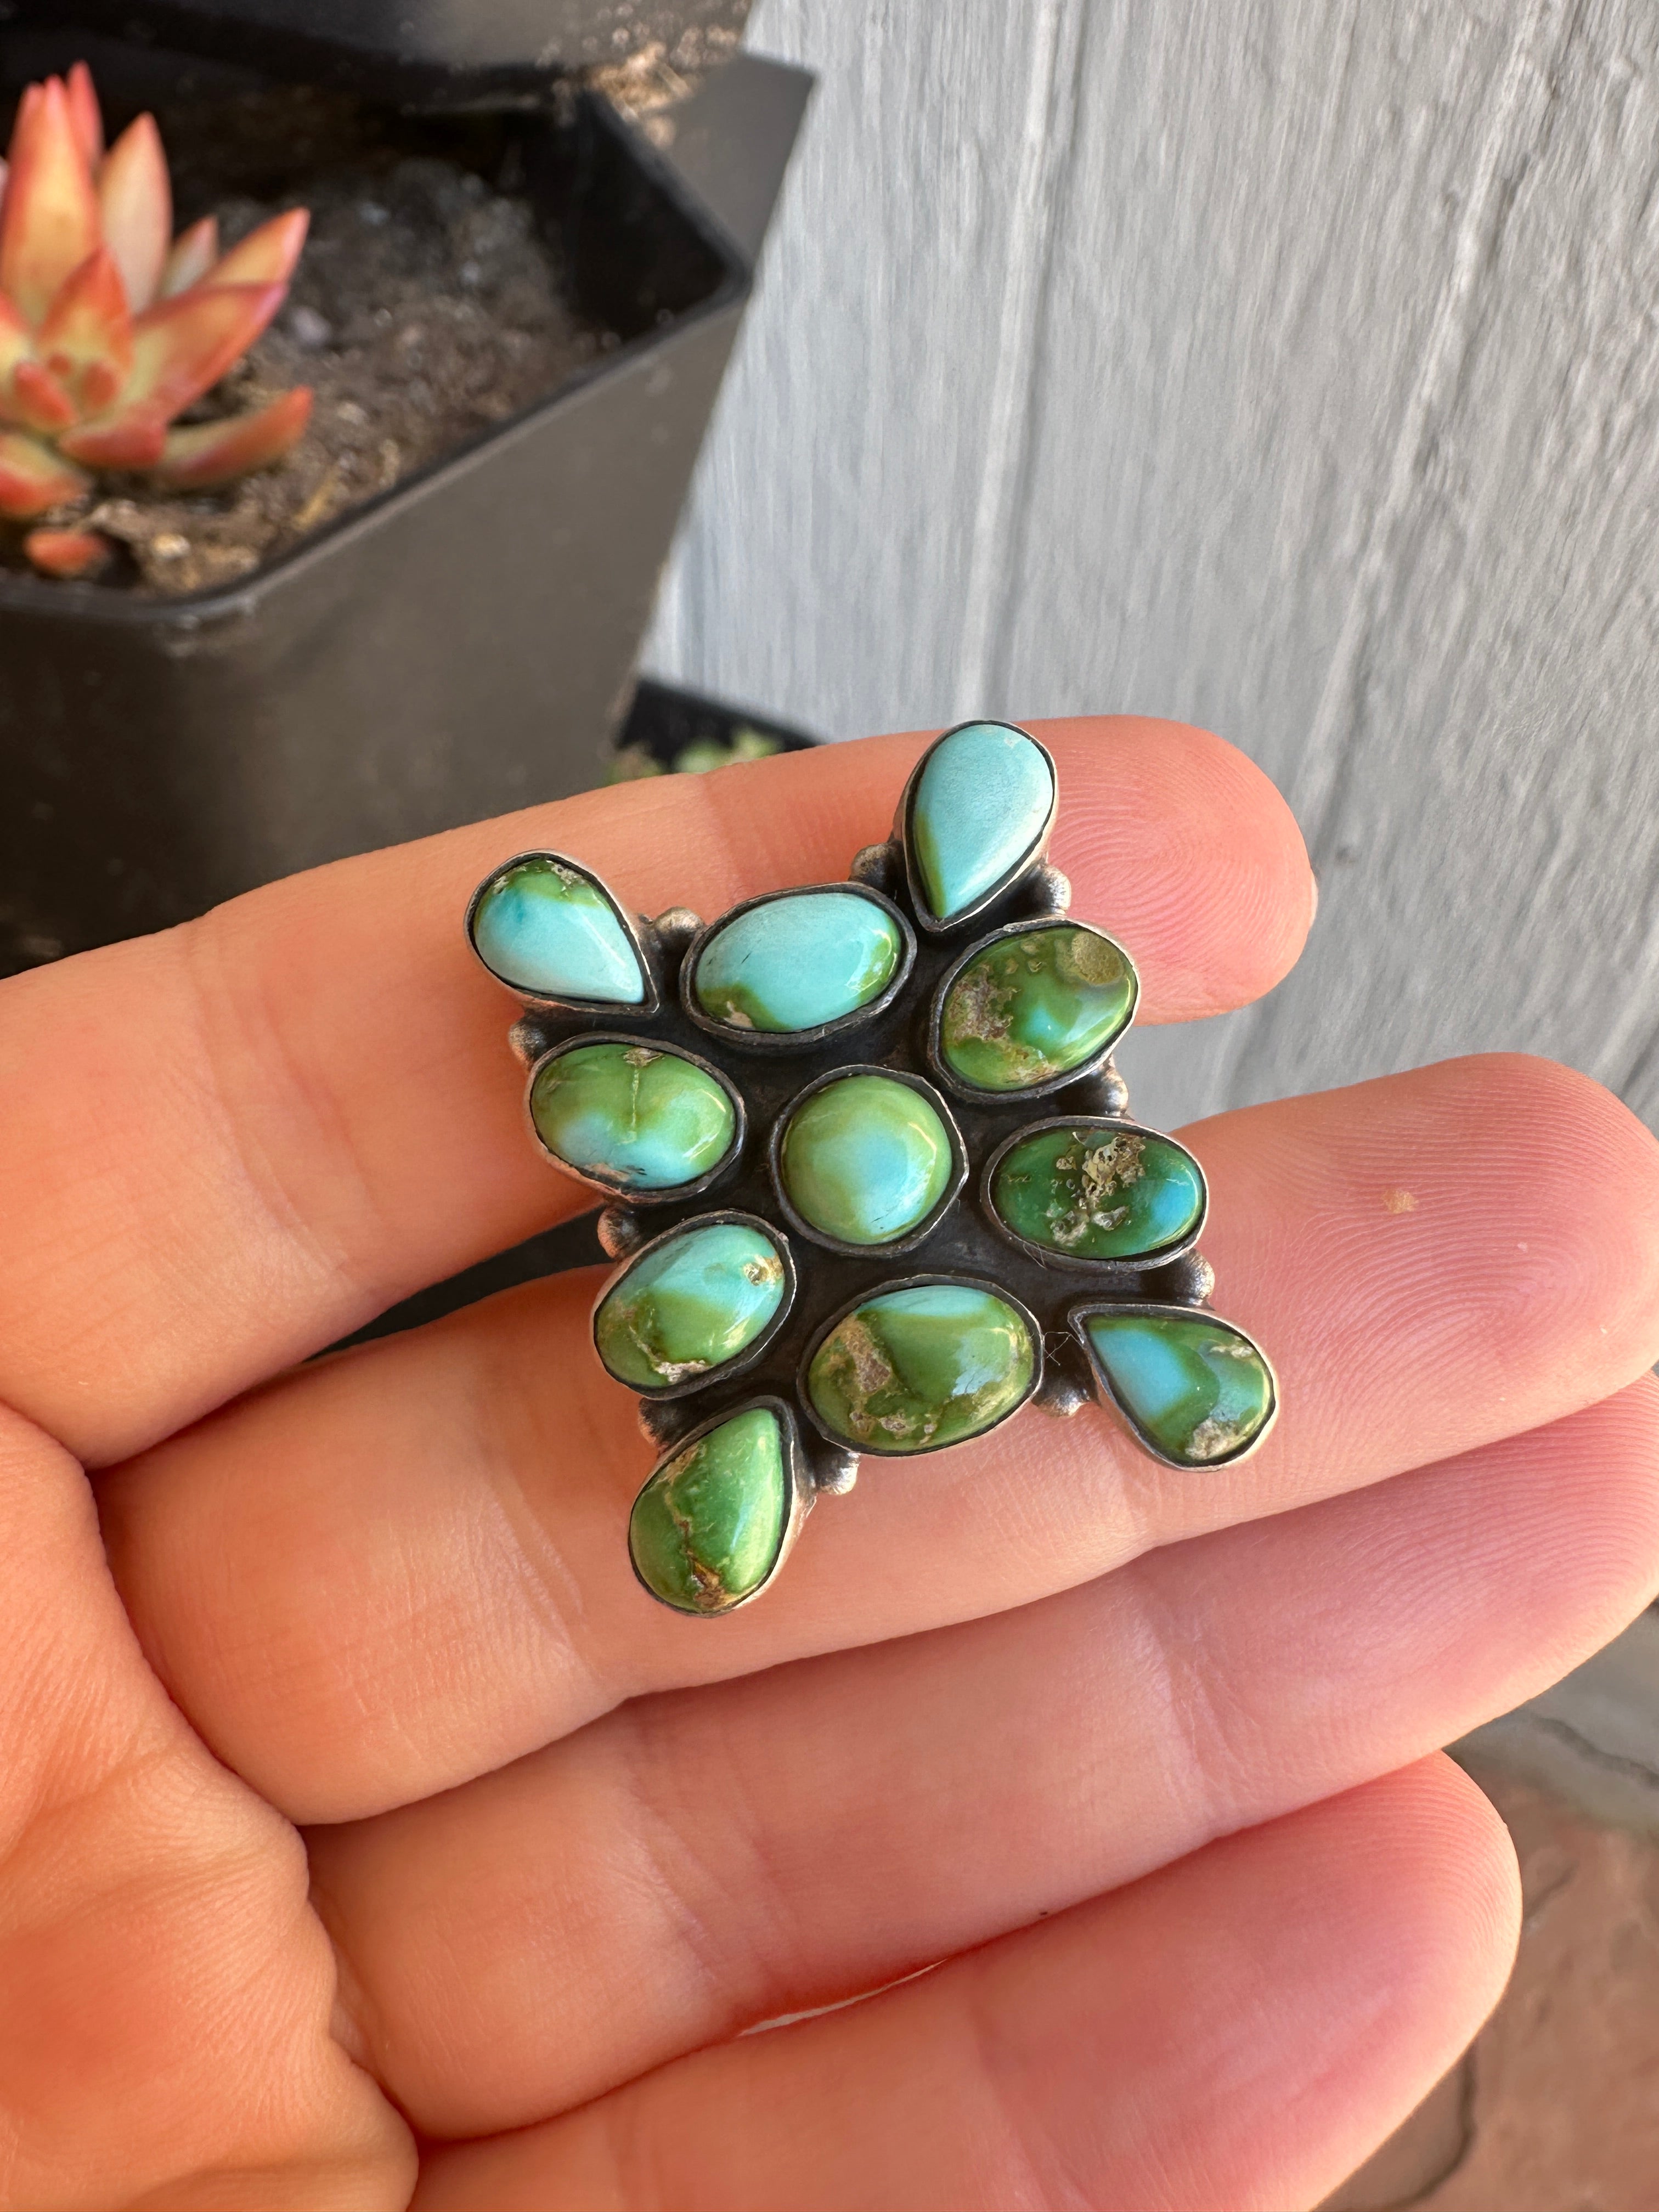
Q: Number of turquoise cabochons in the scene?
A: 11